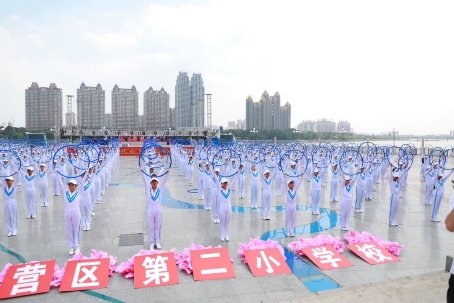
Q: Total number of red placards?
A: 7